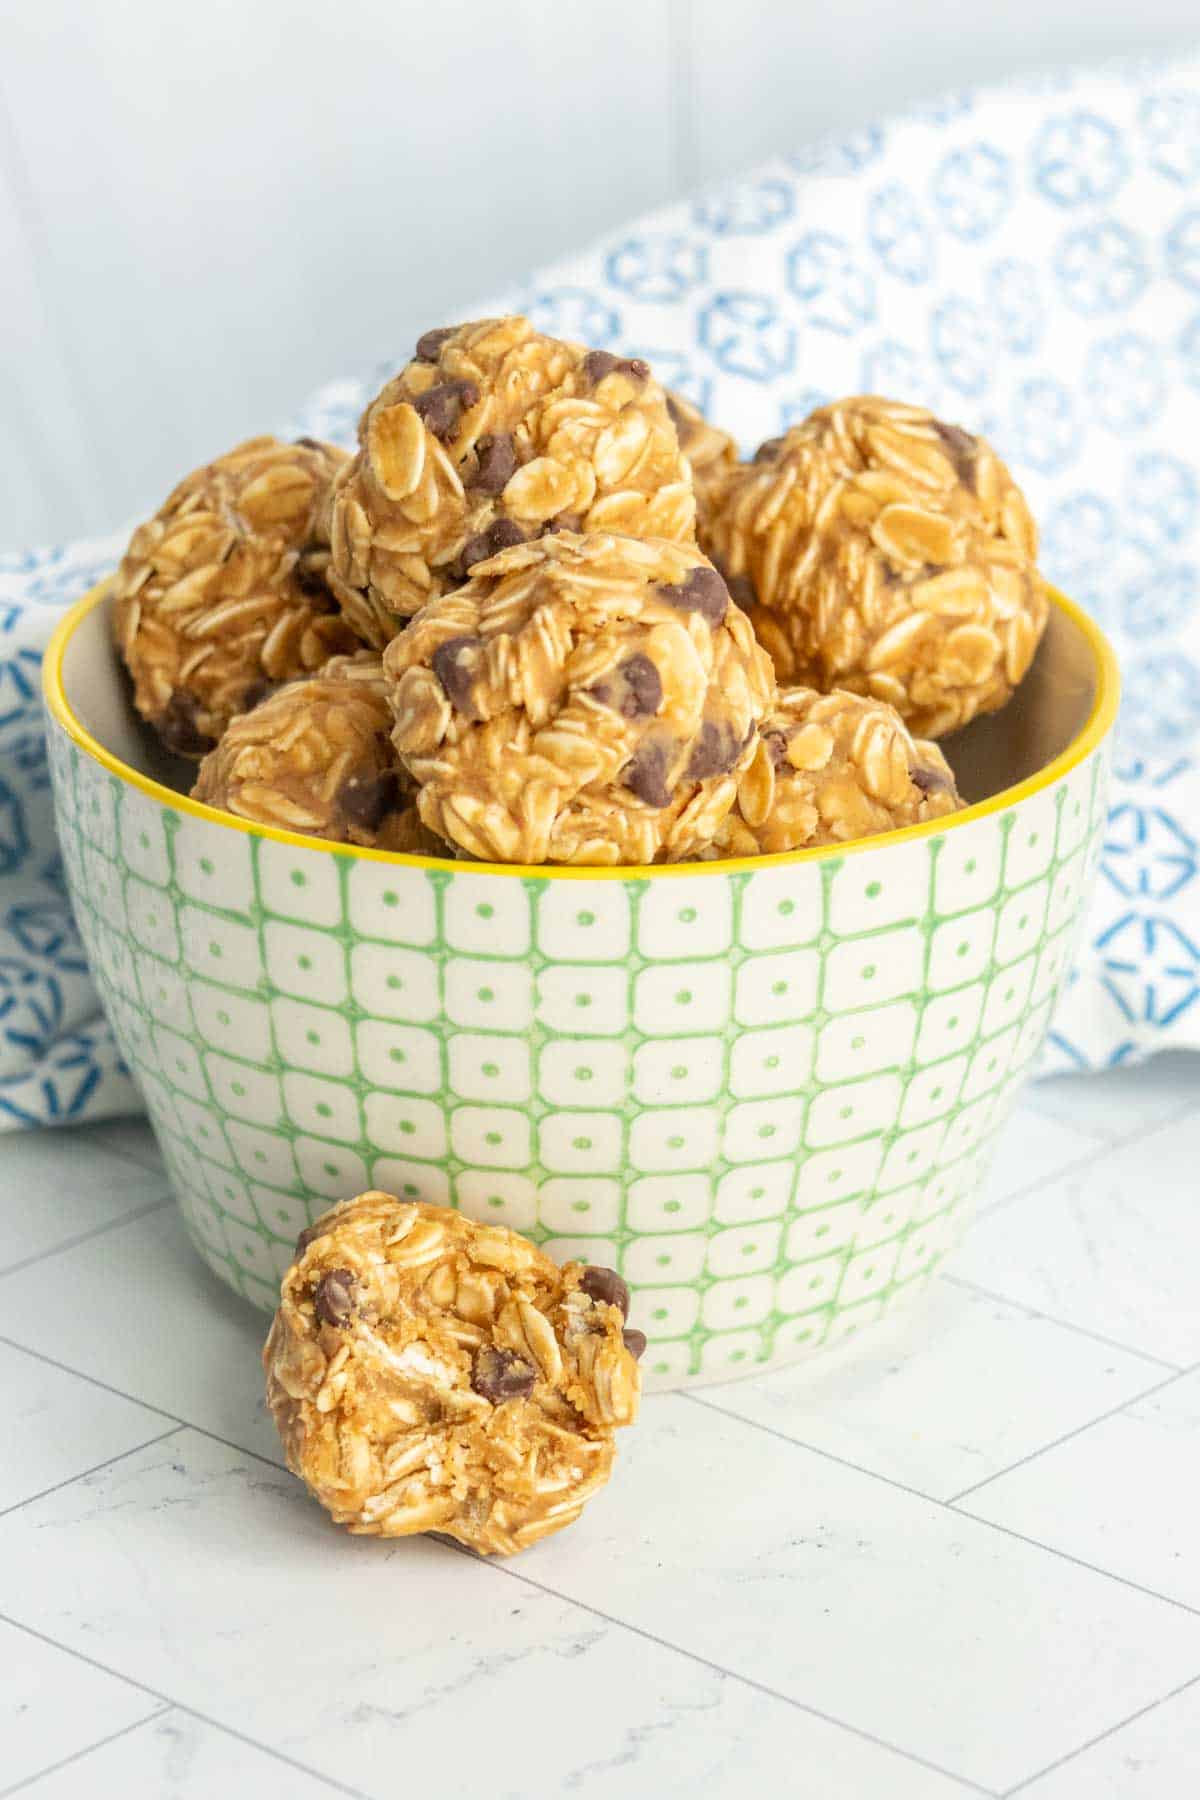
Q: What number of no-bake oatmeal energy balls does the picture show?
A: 8